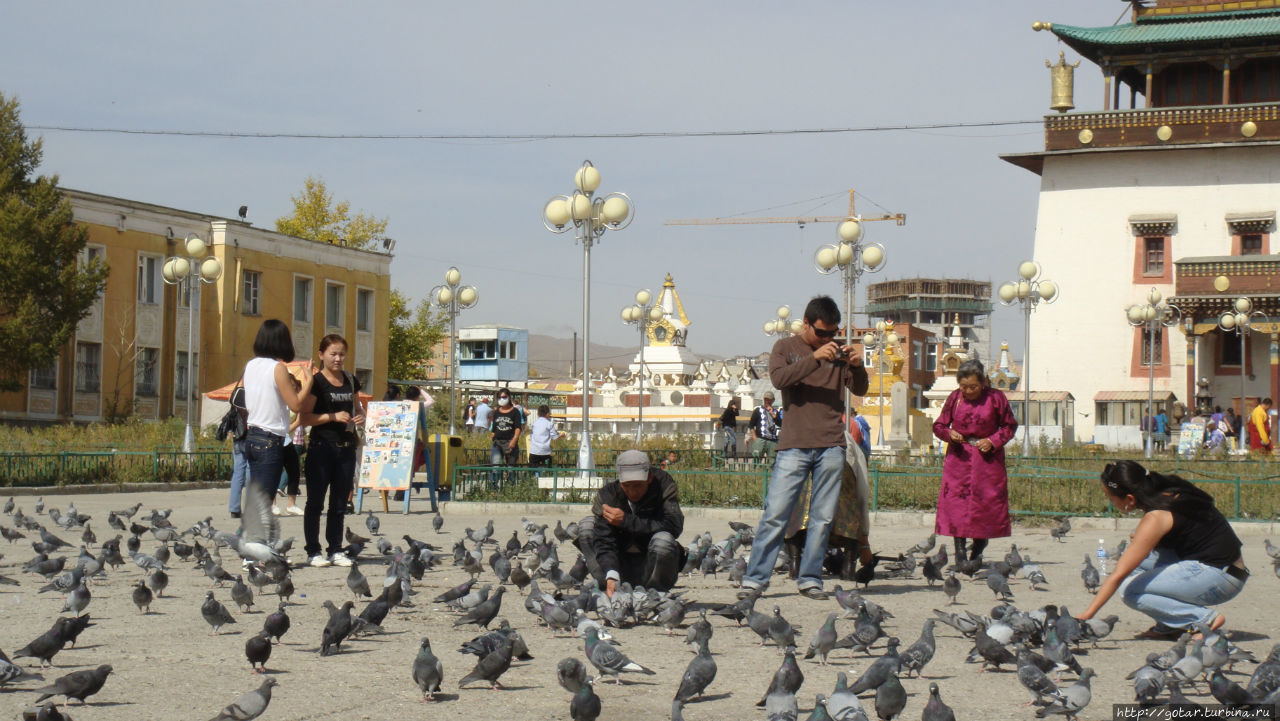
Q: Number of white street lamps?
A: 10